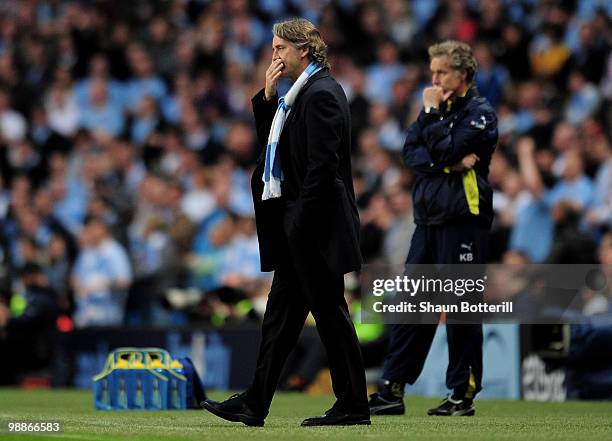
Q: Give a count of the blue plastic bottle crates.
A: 2